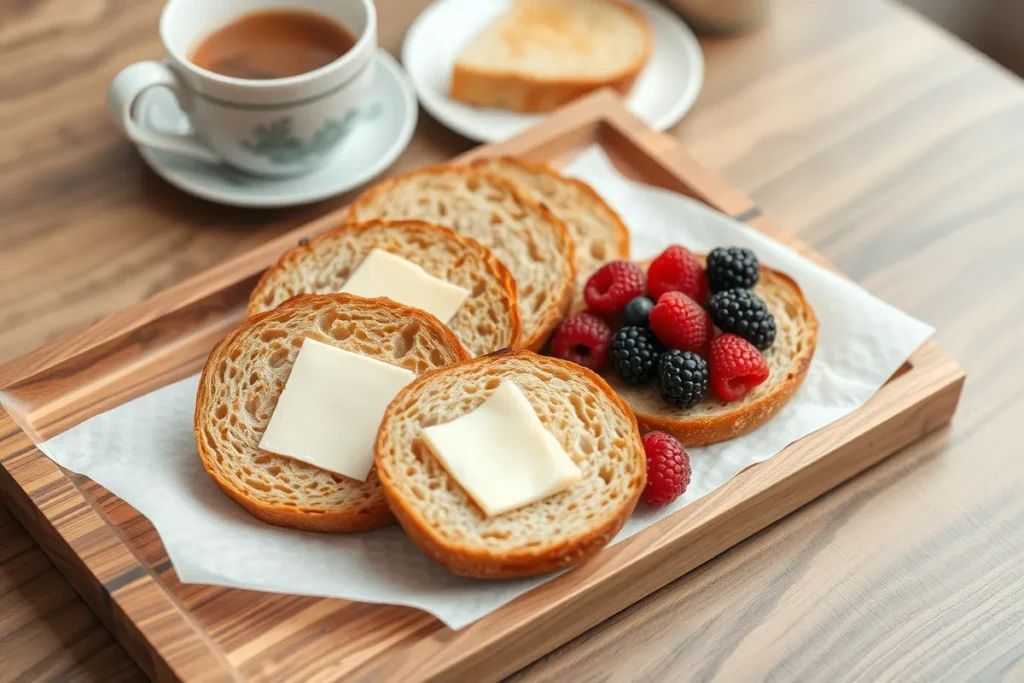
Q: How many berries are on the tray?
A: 11